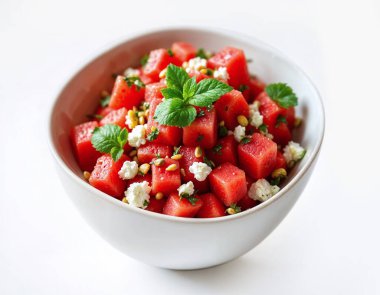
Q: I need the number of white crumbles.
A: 12